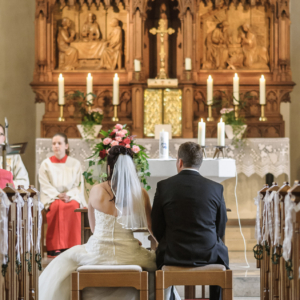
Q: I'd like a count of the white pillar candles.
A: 11